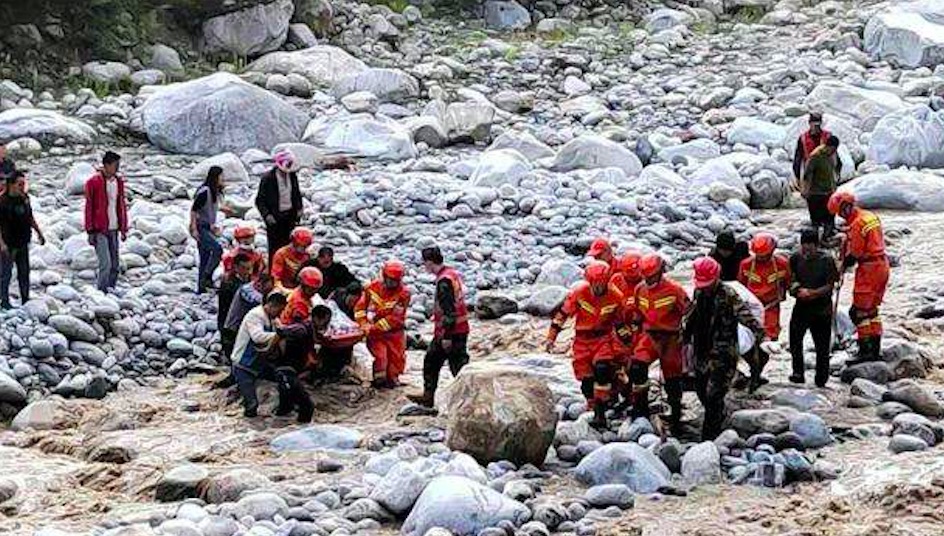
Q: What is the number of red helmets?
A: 11